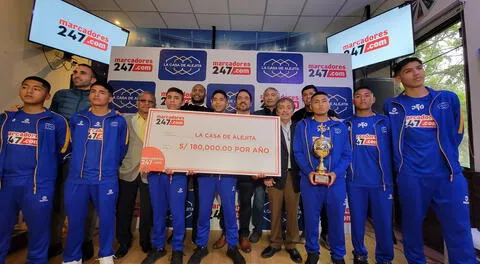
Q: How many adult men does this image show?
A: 7